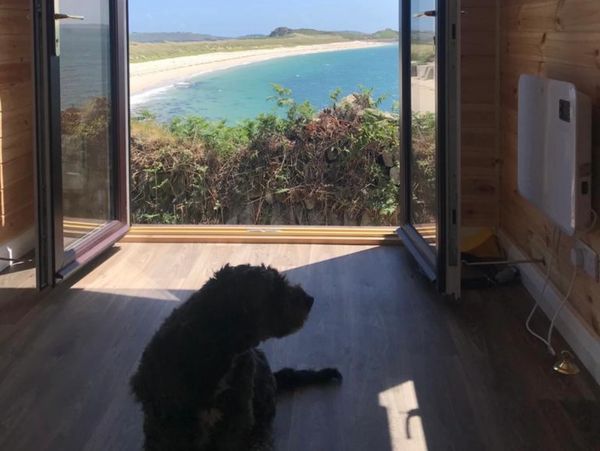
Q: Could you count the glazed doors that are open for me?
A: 2